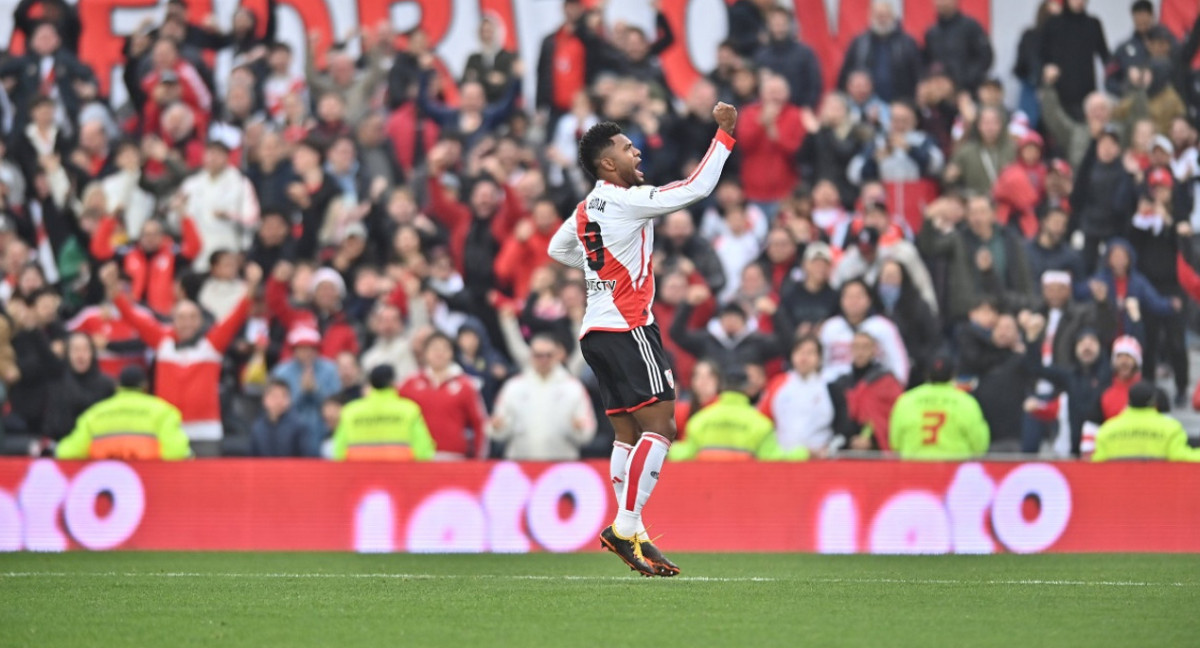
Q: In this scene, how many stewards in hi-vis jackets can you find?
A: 5